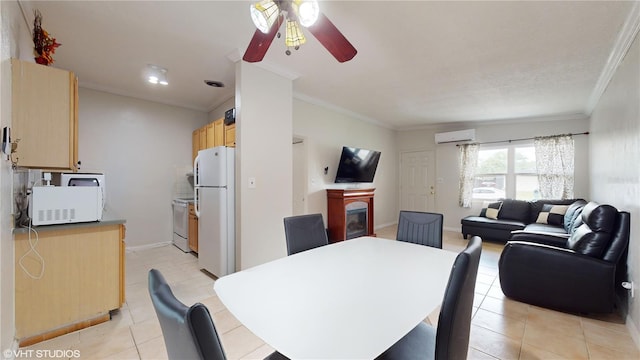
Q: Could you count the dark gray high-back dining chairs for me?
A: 4